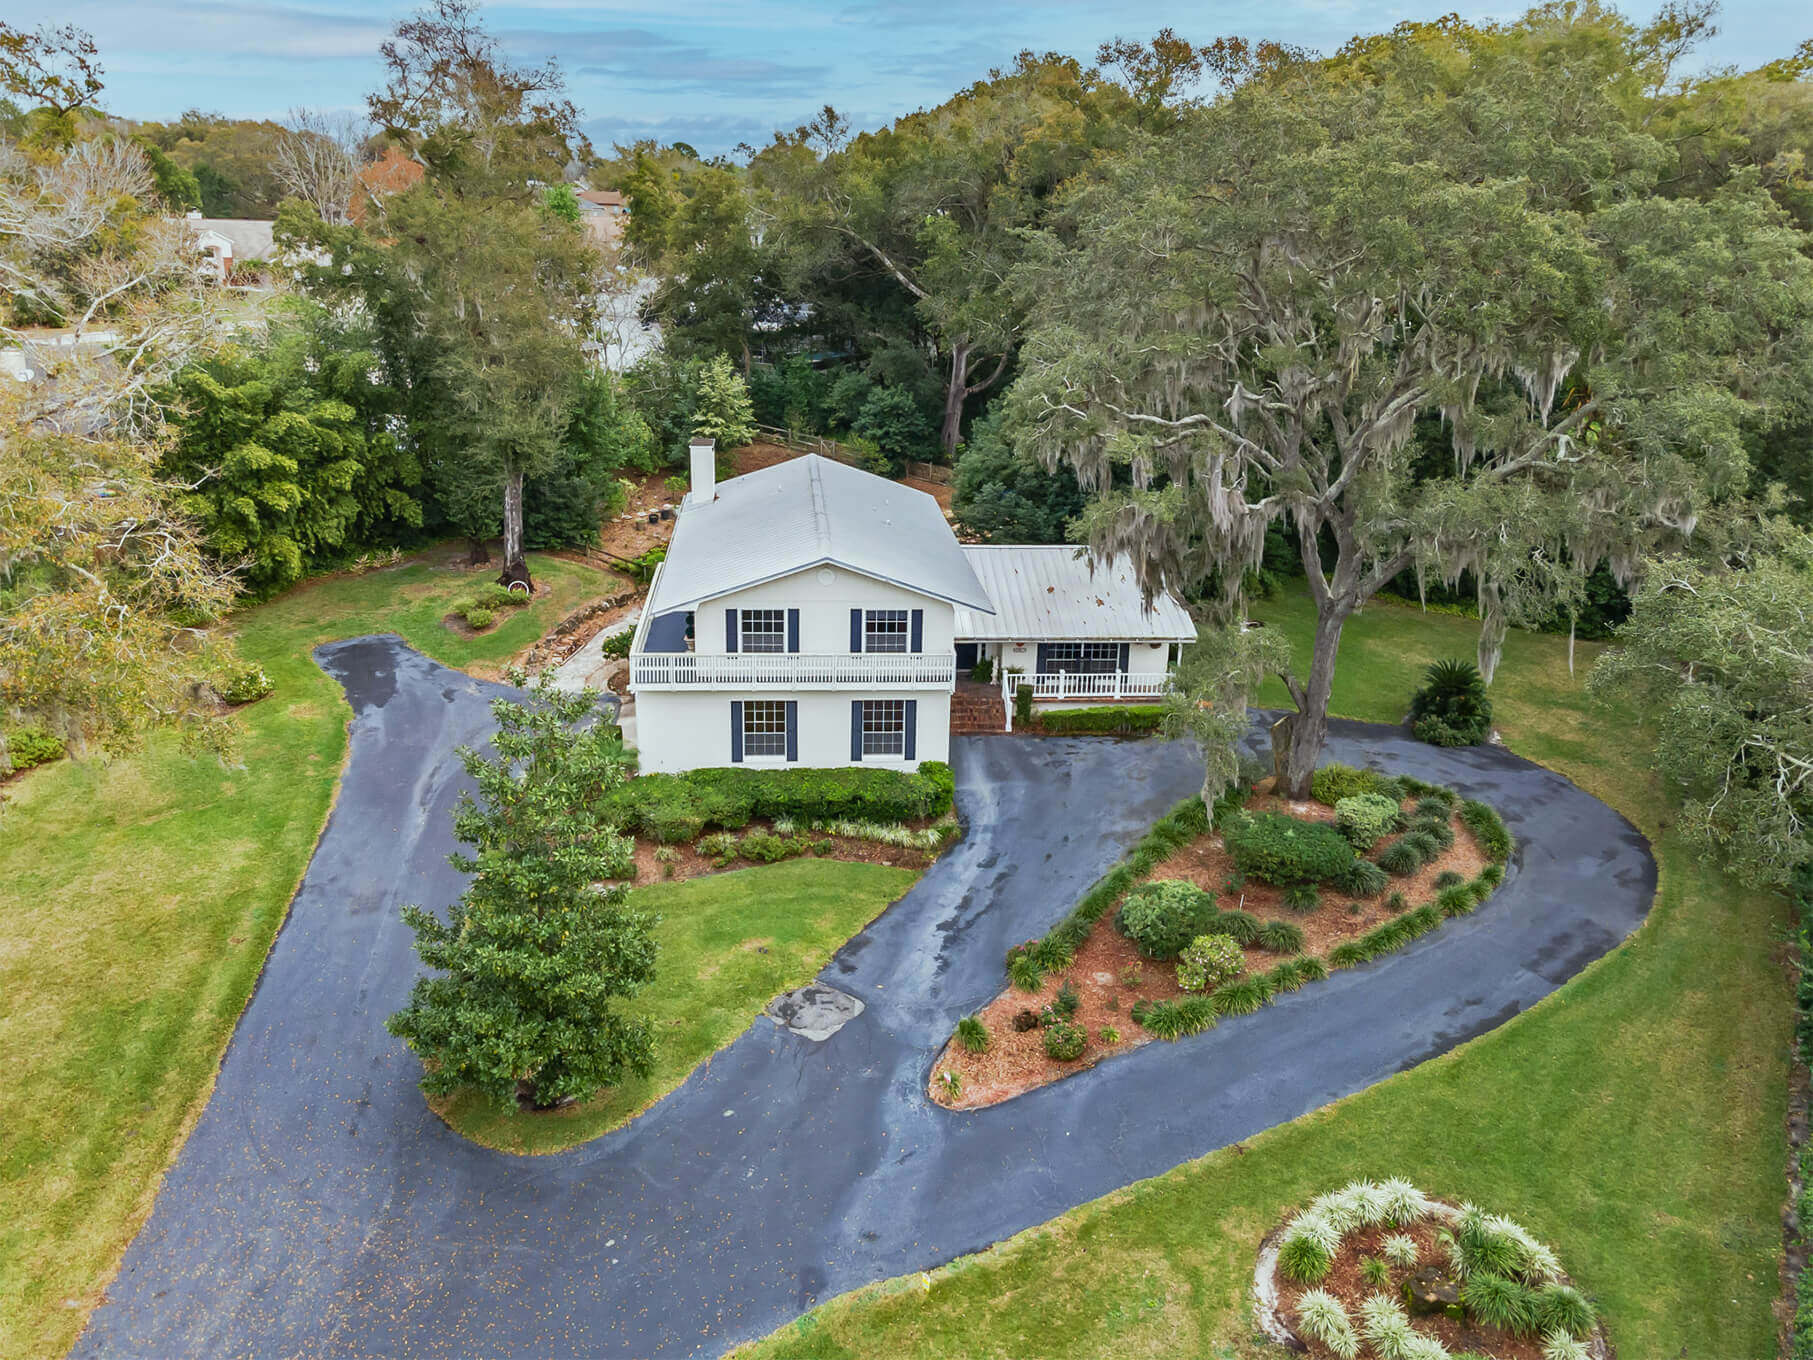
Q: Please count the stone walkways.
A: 1